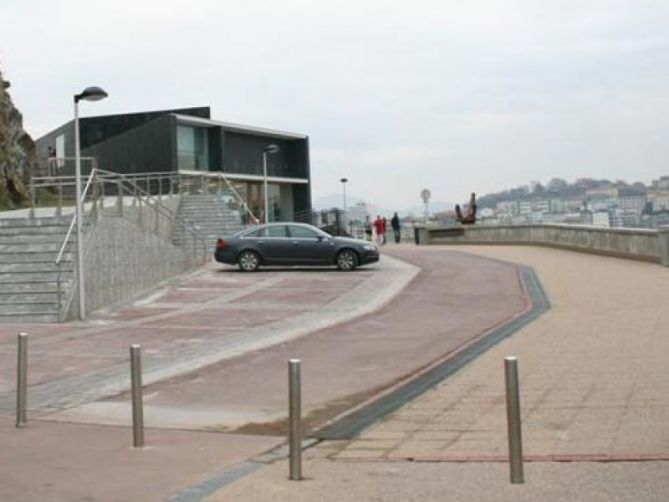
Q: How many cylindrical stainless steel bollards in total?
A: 4